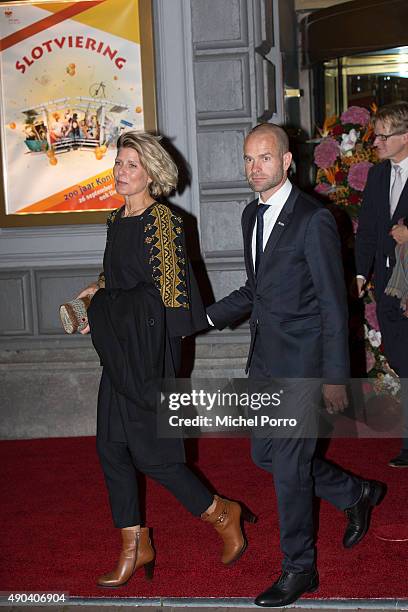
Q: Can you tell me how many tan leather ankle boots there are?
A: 2